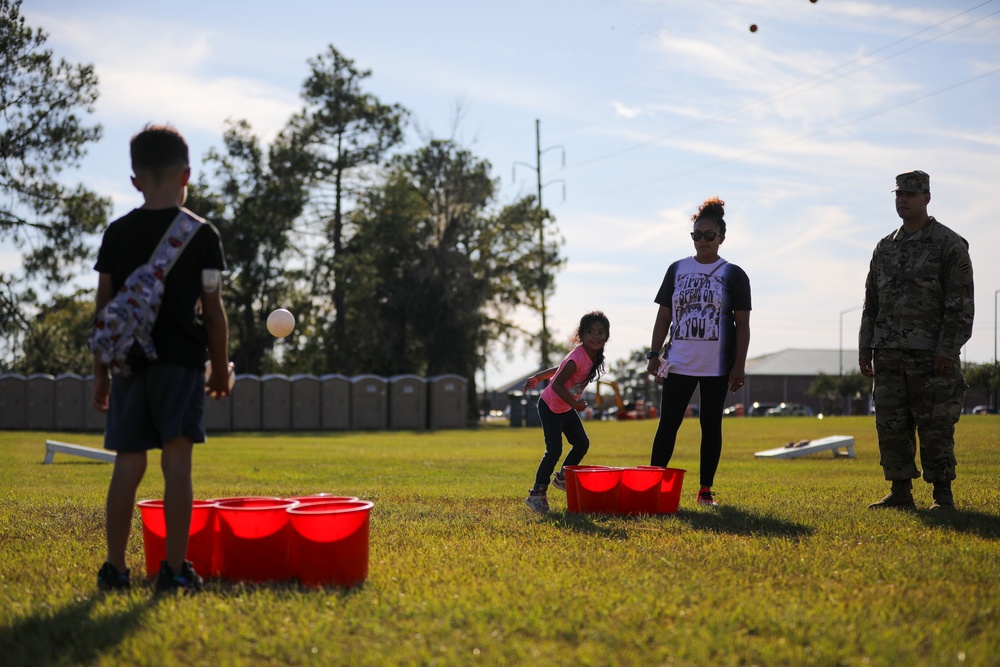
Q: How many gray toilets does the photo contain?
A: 12